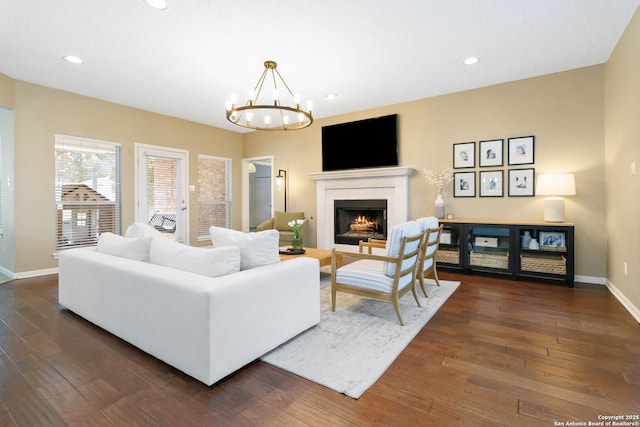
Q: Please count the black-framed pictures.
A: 6